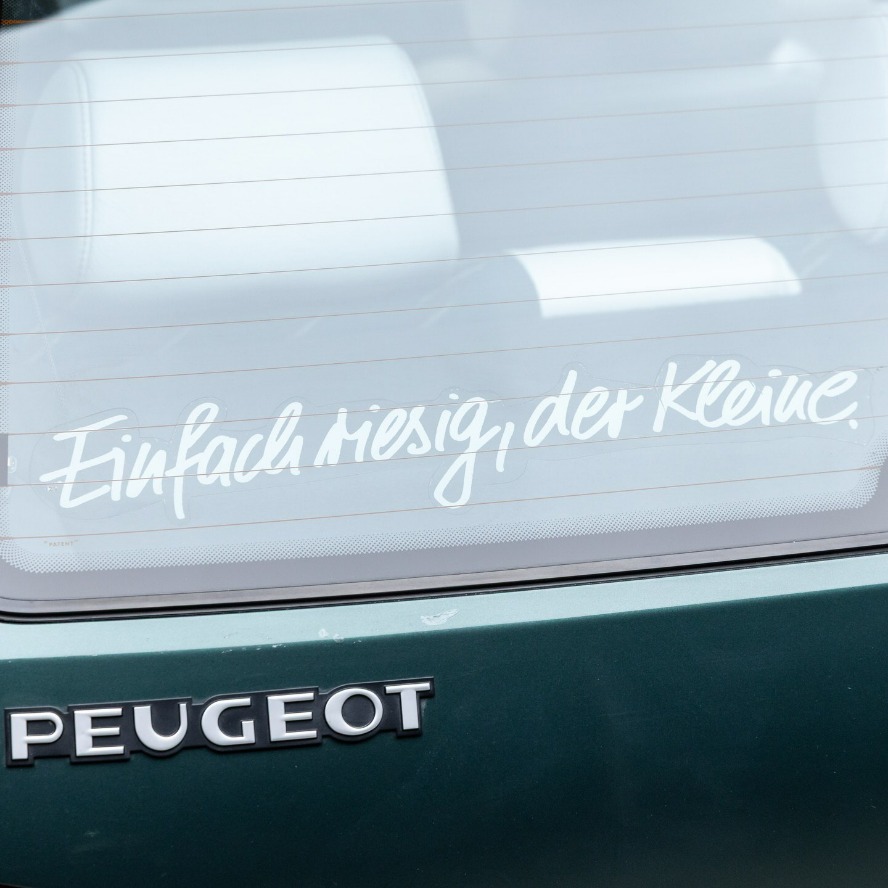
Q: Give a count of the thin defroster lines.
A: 12